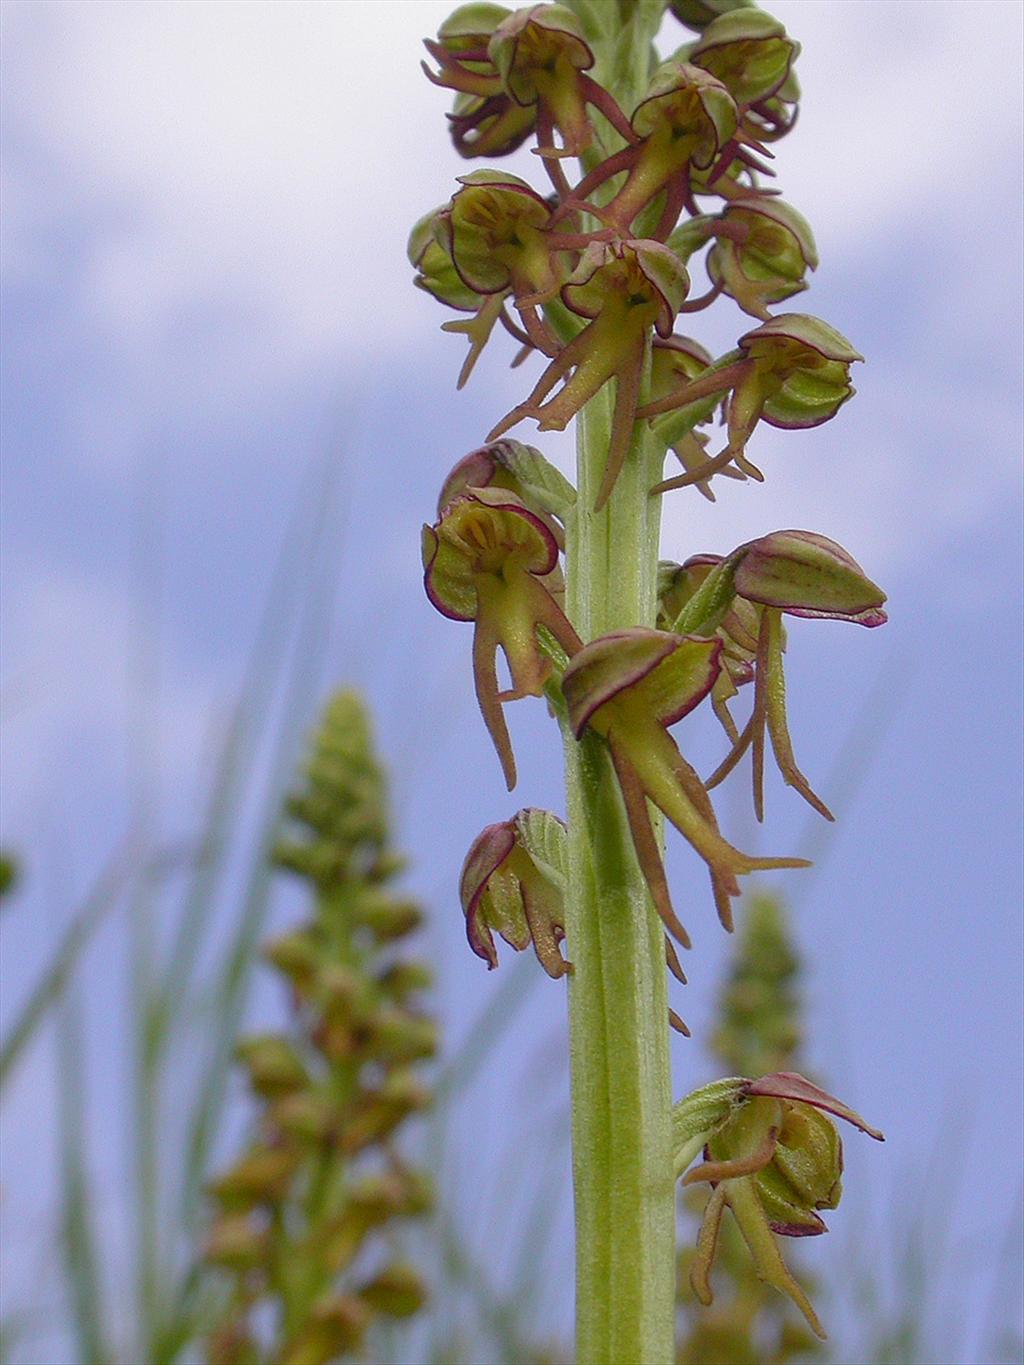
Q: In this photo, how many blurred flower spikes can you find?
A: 2